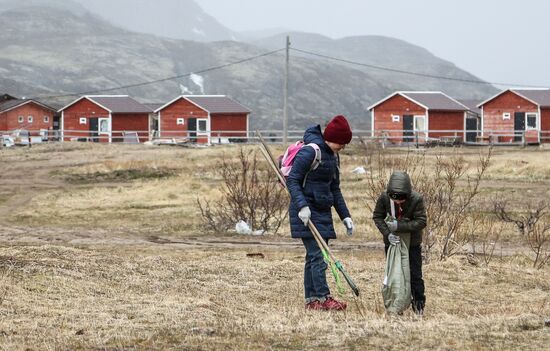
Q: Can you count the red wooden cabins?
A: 5